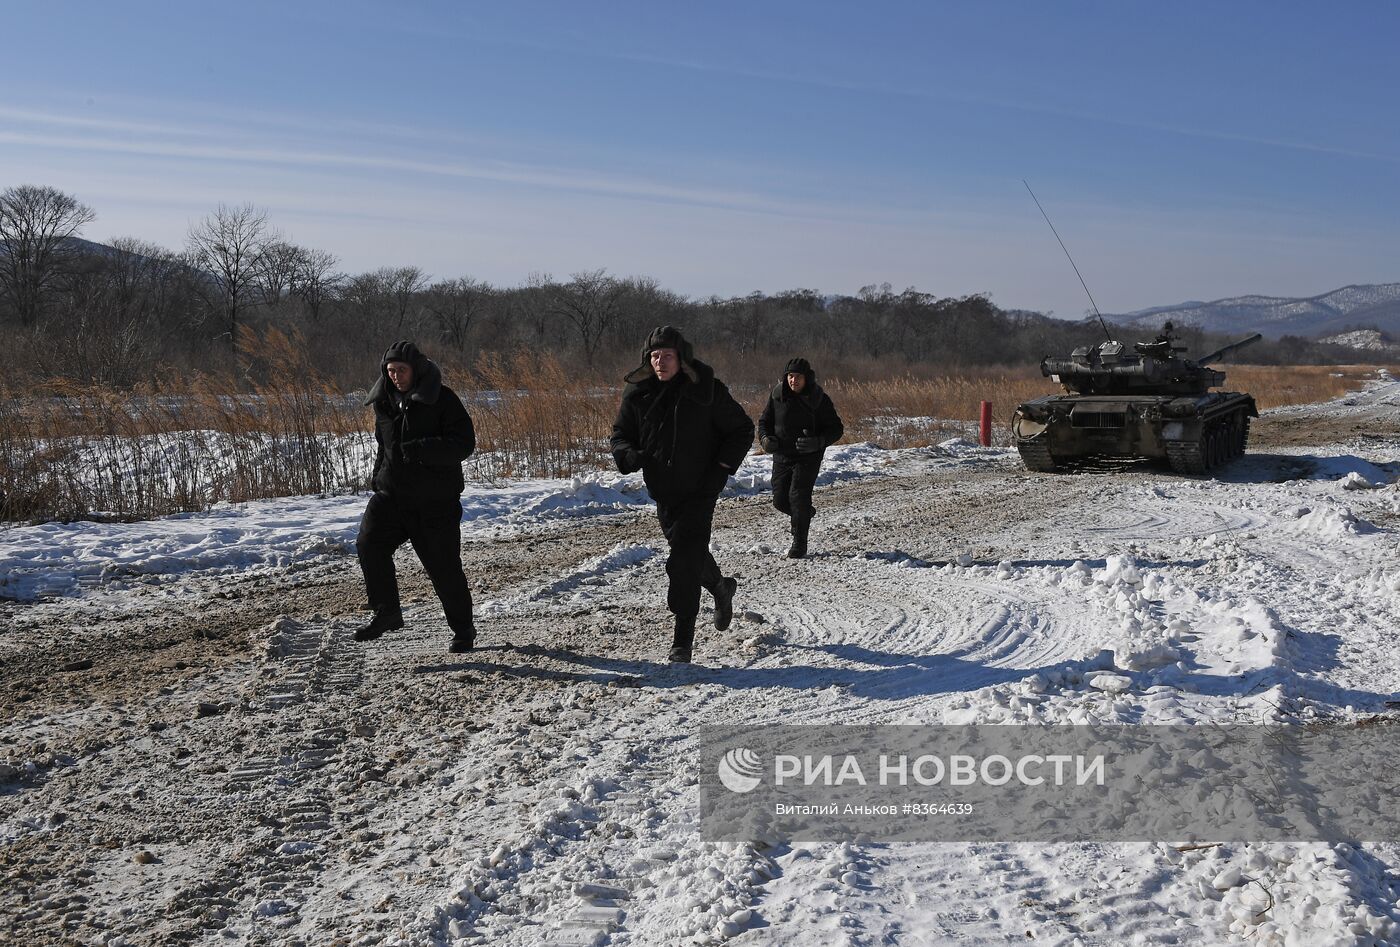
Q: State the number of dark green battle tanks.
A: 1